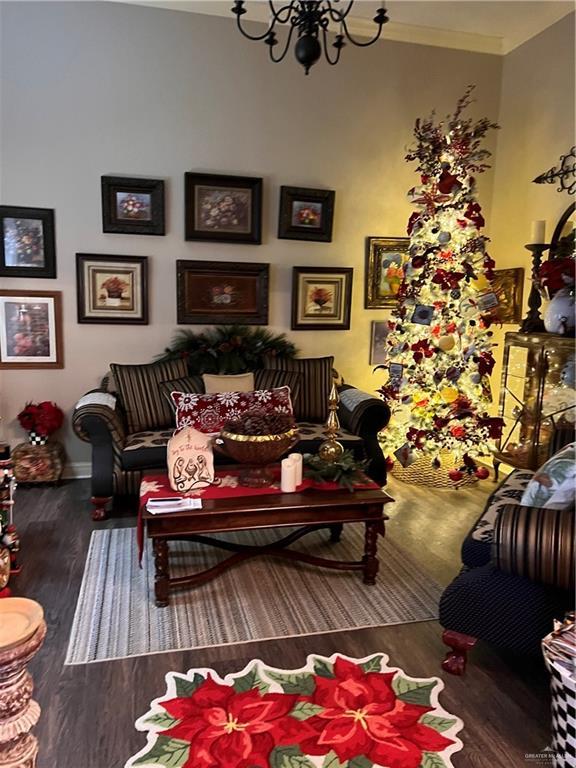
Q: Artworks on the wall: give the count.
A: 11